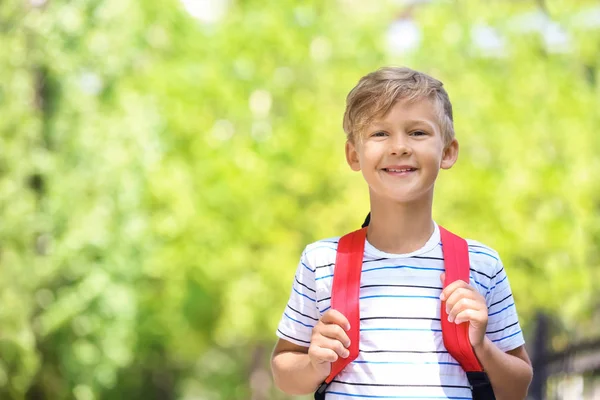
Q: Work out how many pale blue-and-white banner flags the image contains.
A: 0